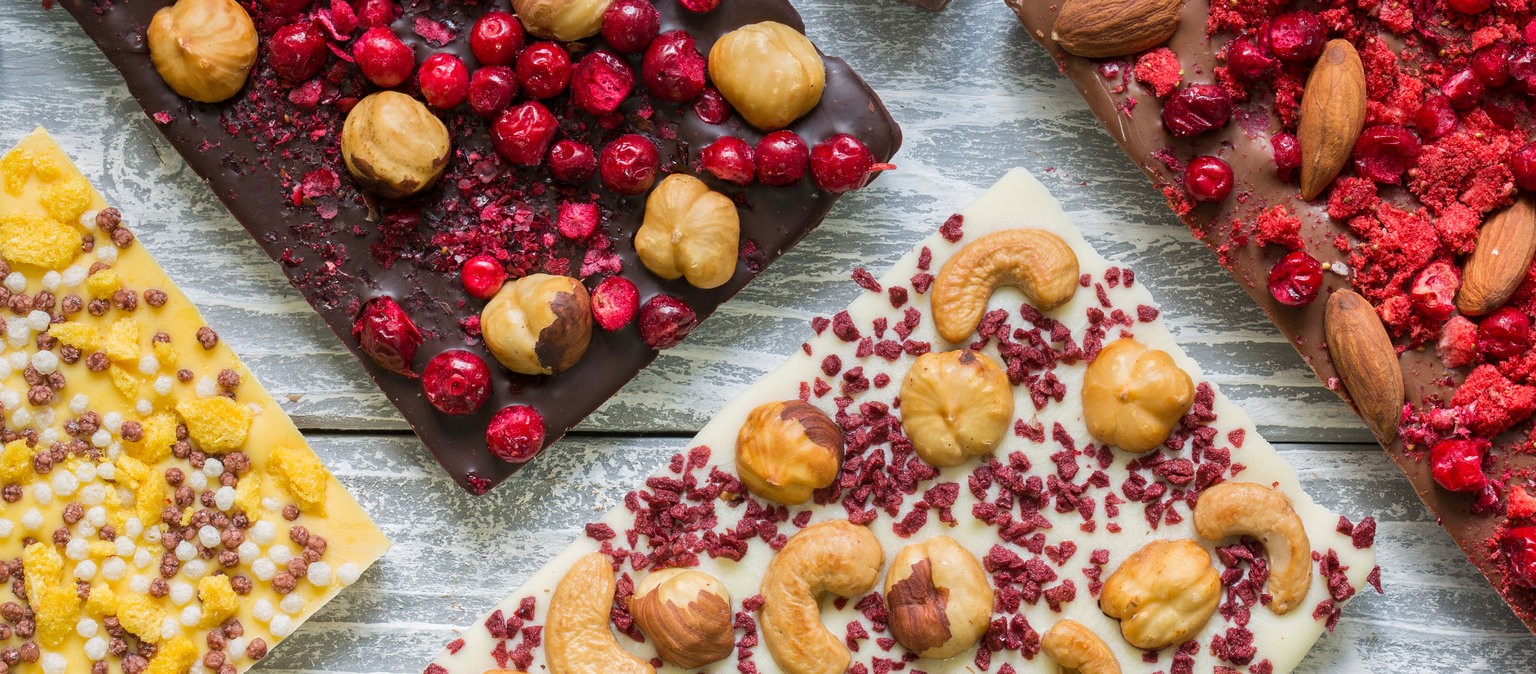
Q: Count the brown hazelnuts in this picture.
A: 12